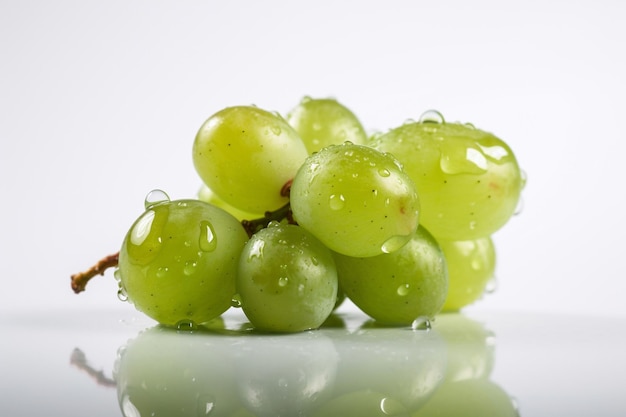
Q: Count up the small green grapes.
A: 9